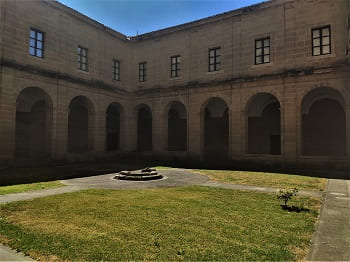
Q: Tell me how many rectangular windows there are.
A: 8